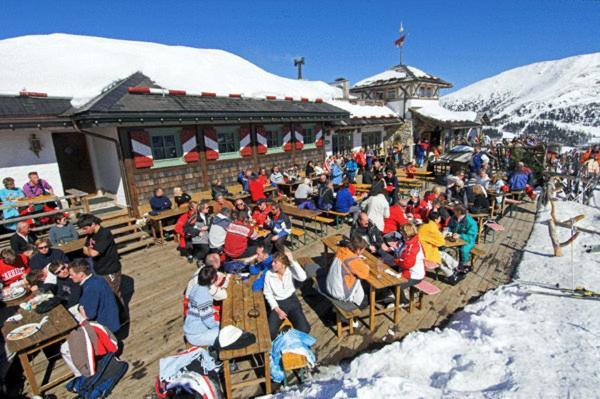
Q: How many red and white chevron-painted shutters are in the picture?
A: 8